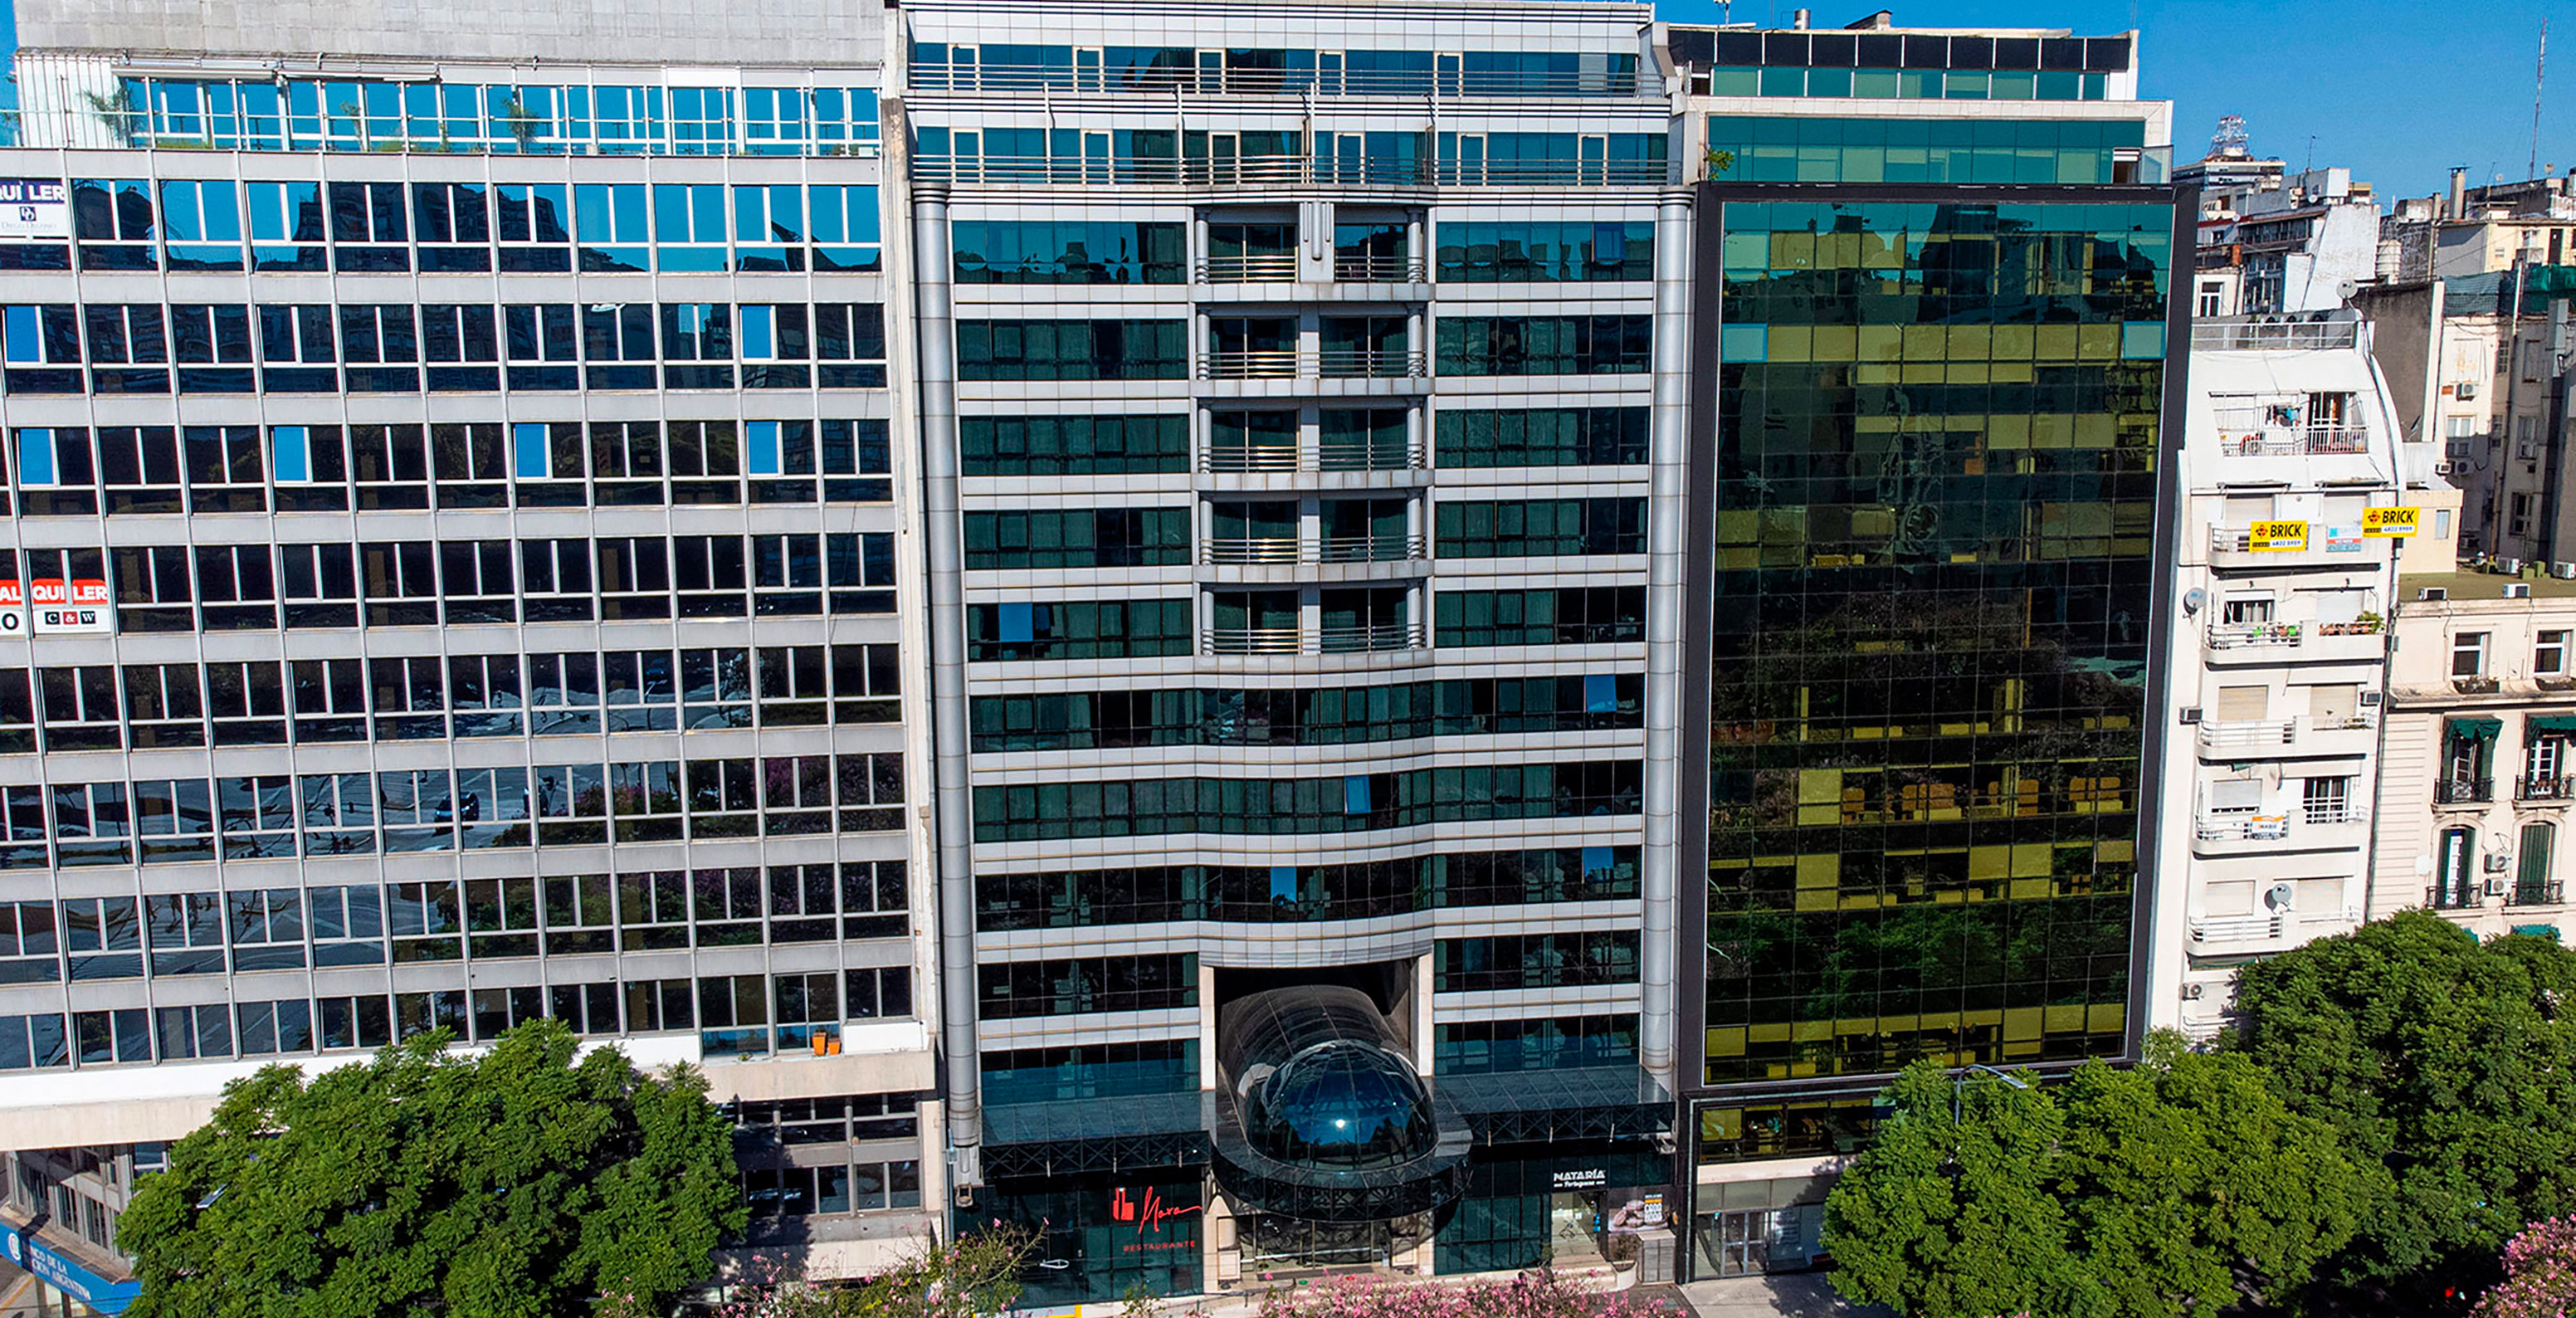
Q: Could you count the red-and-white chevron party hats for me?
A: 0